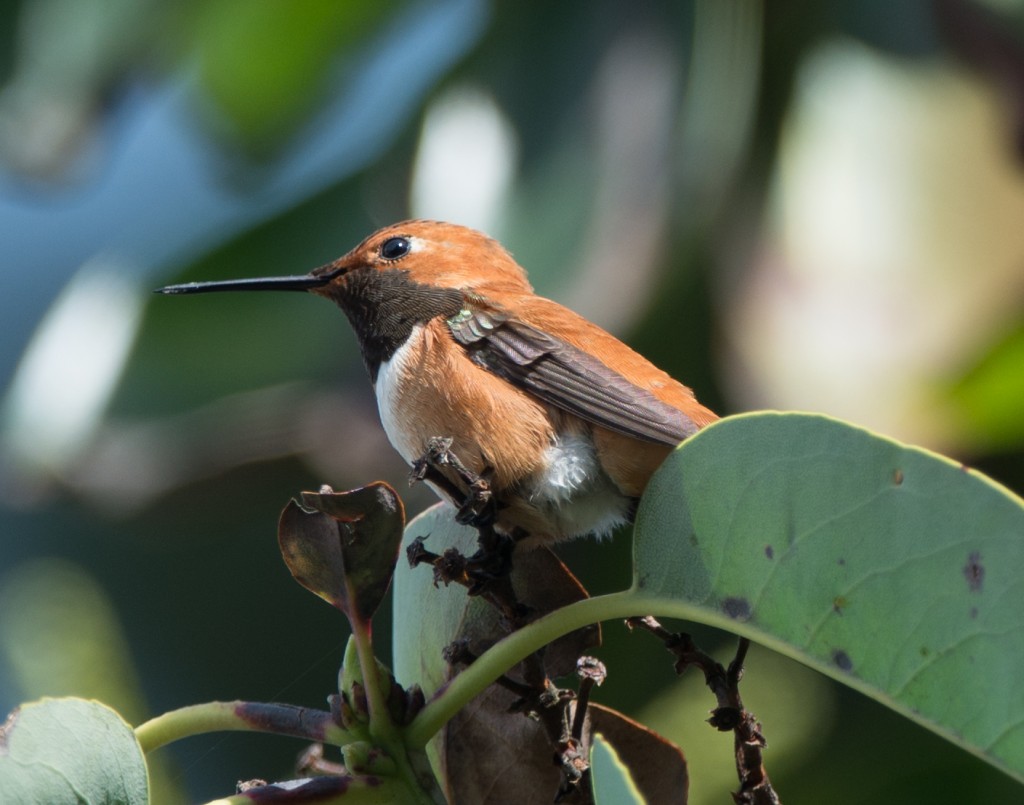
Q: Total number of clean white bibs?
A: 1